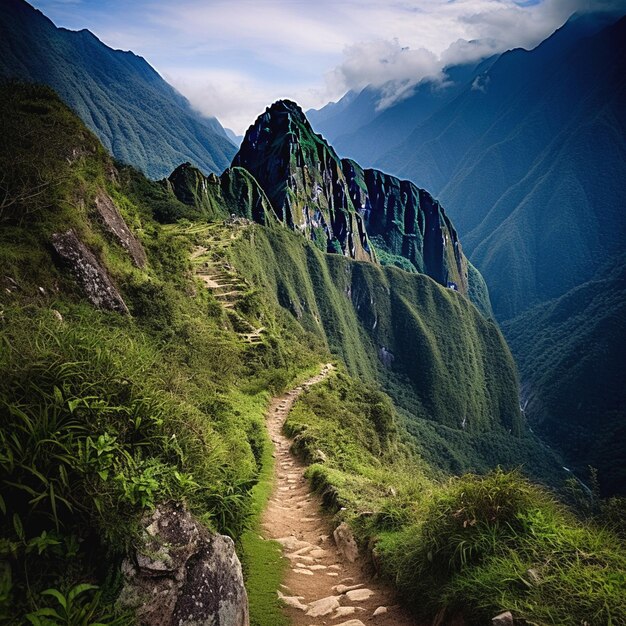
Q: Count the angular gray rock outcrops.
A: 3